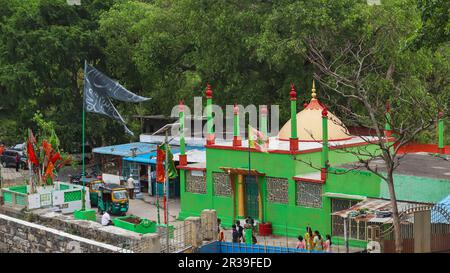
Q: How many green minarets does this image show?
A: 8